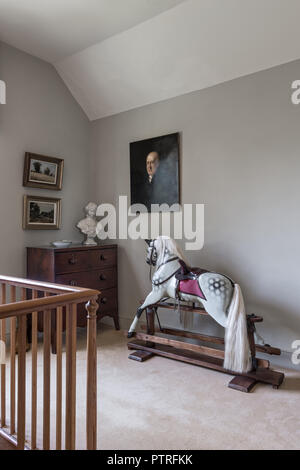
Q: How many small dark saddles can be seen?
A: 1